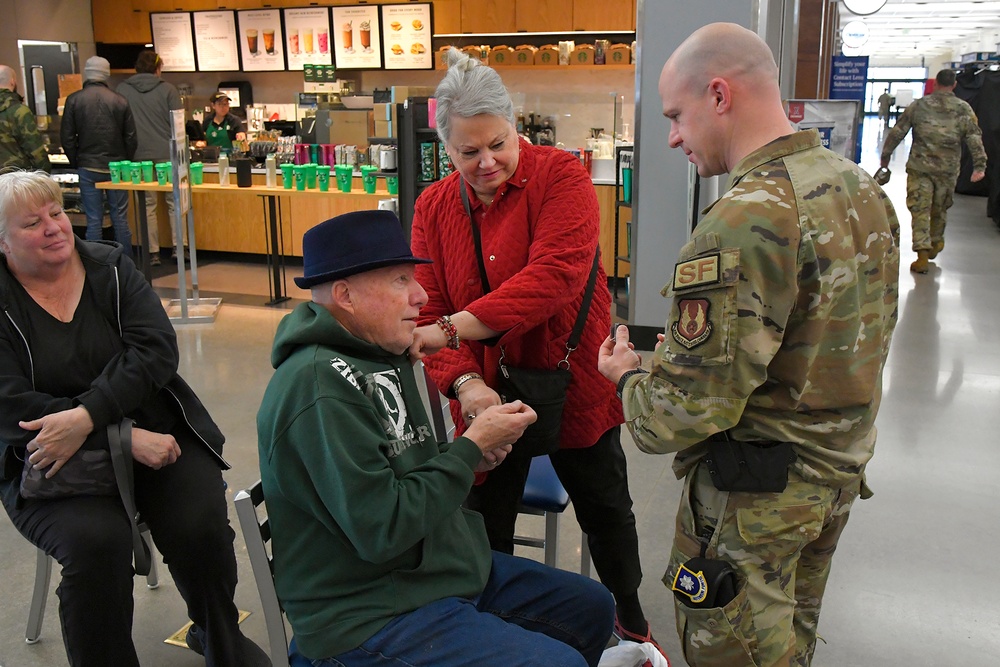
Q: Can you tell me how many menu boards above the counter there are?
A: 6